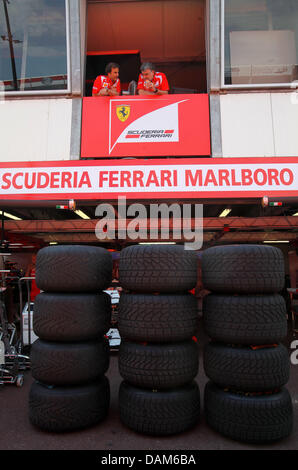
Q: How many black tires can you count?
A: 12